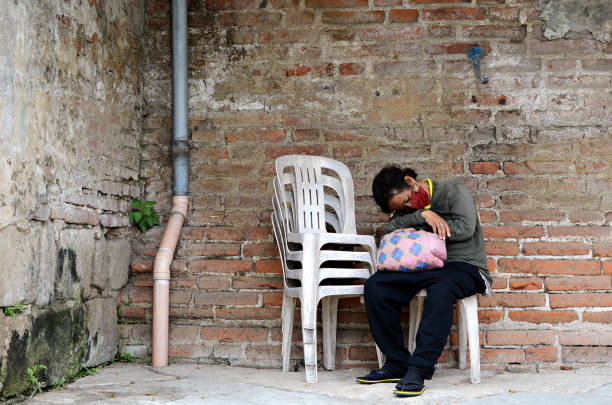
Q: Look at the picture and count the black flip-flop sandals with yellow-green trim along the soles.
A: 2